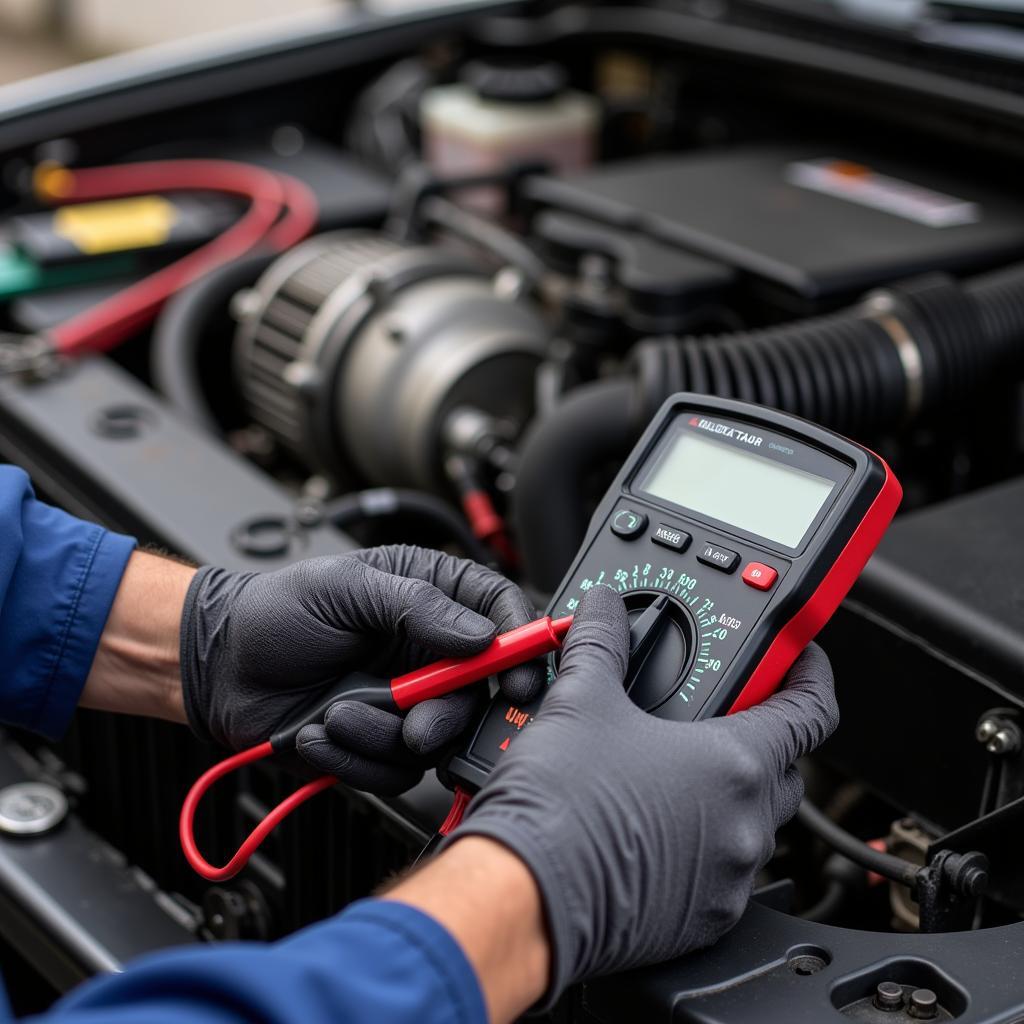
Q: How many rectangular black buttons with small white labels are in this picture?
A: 2